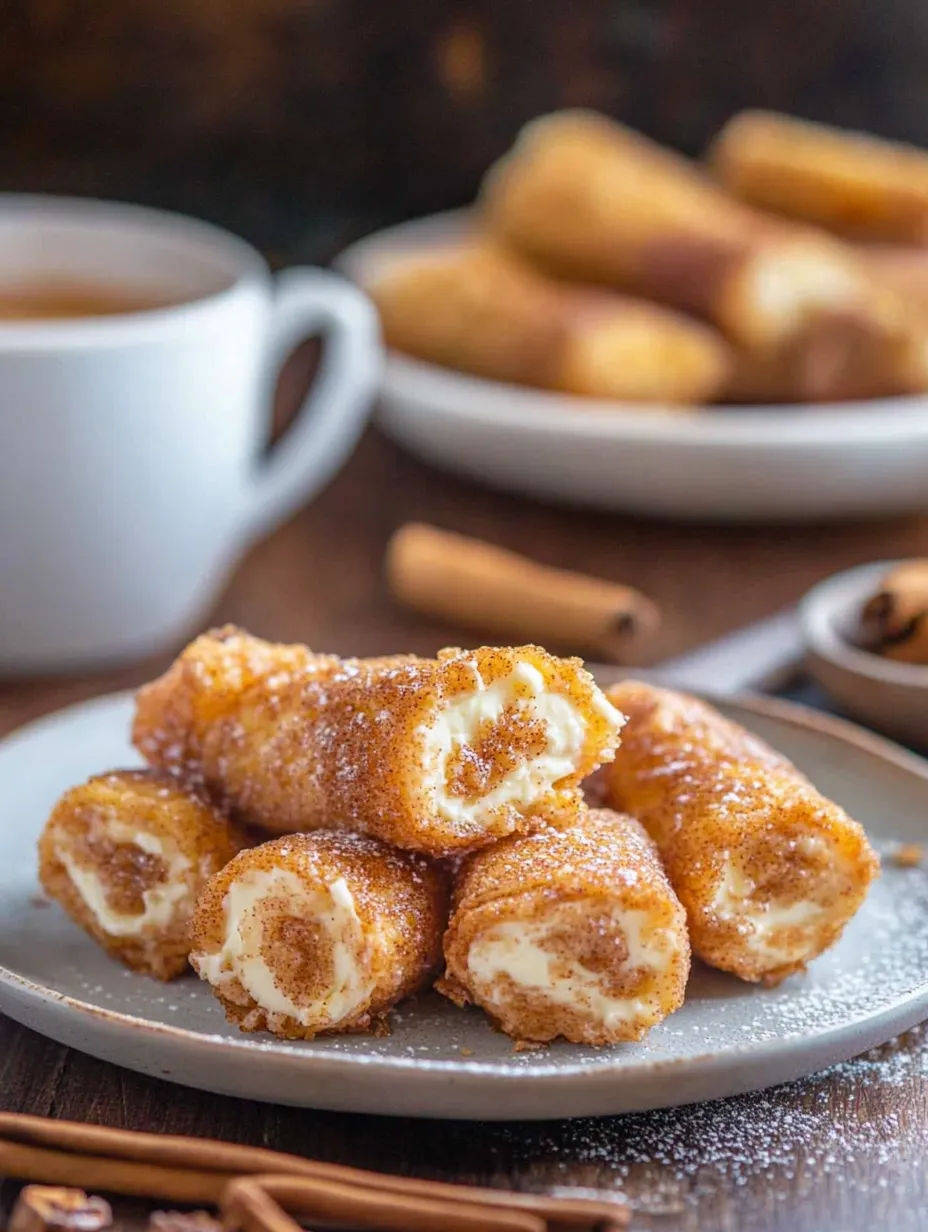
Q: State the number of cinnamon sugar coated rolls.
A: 5